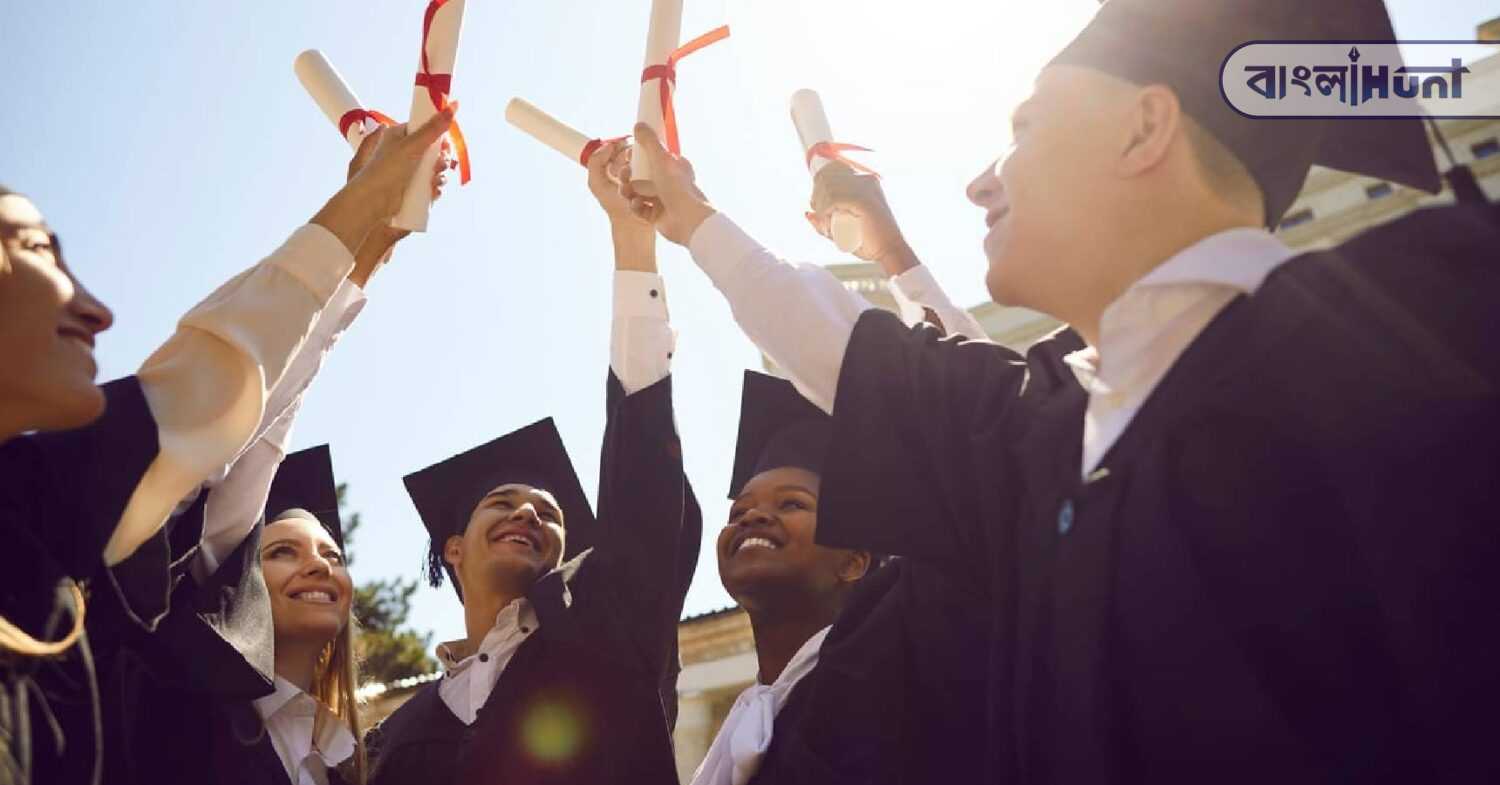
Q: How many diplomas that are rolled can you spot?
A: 5